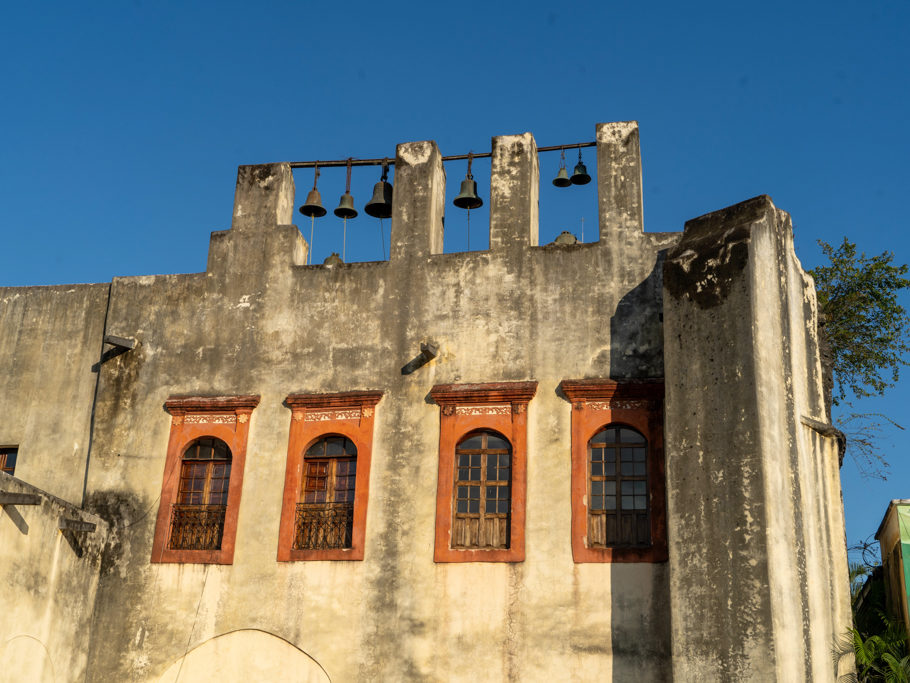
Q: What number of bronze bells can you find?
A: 6